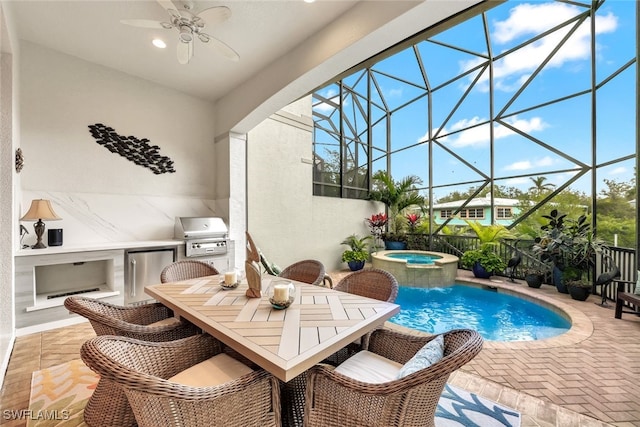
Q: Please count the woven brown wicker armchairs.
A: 6